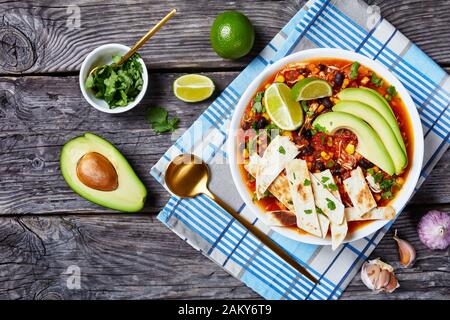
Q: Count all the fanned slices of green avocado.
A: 3